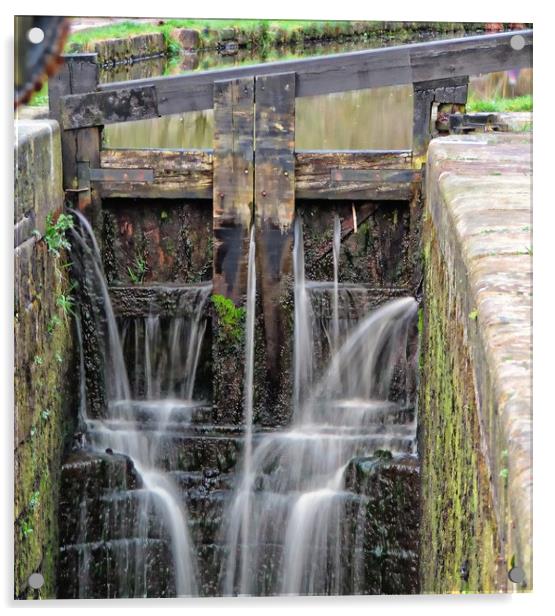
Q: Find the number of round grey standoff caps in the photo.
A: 4